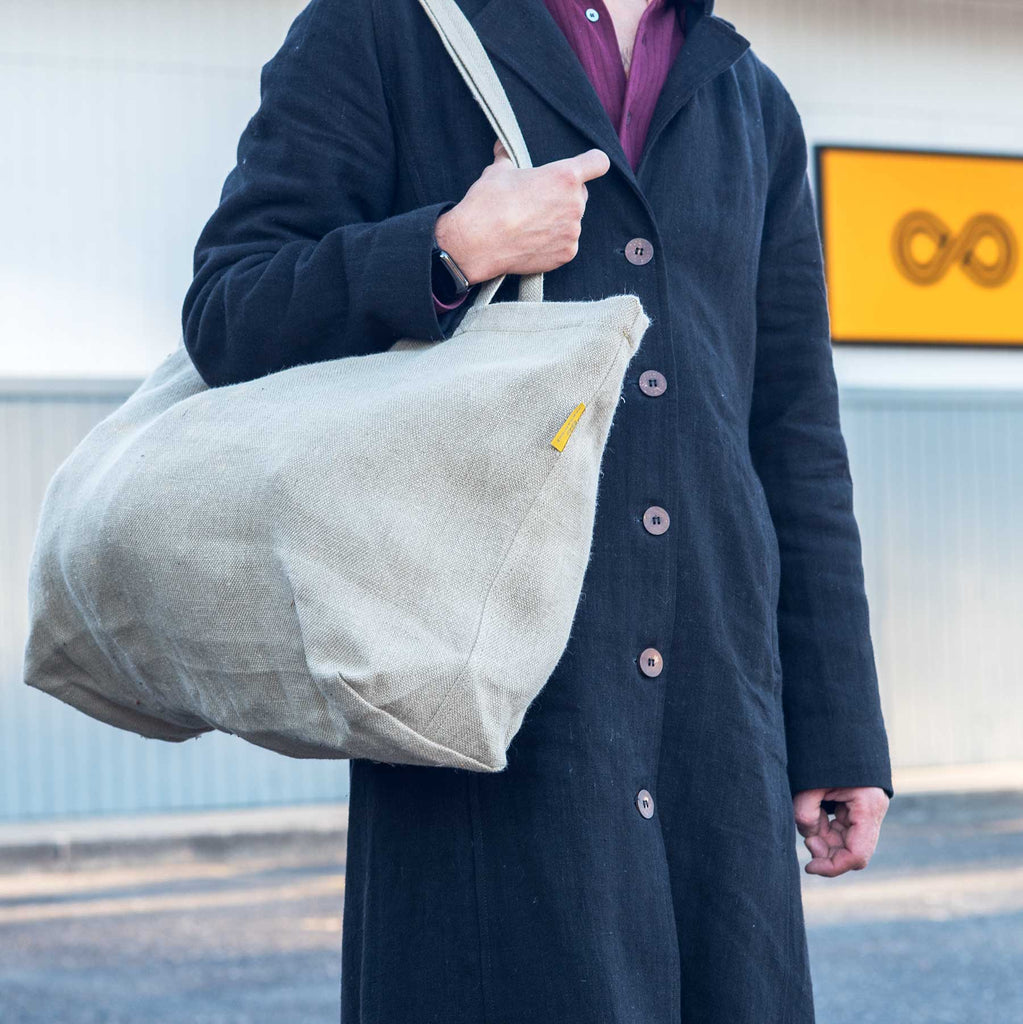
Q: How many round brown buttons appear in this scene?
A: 5